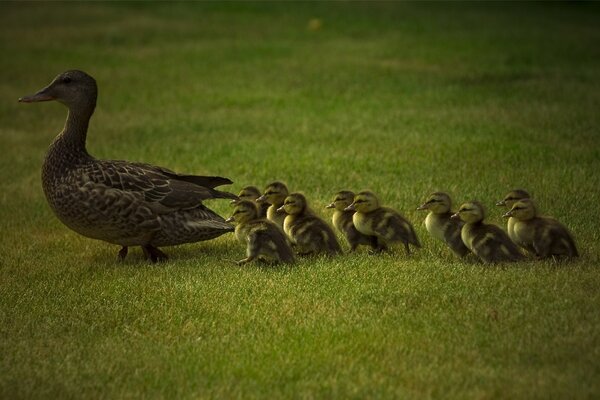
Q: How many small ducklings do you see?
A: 10